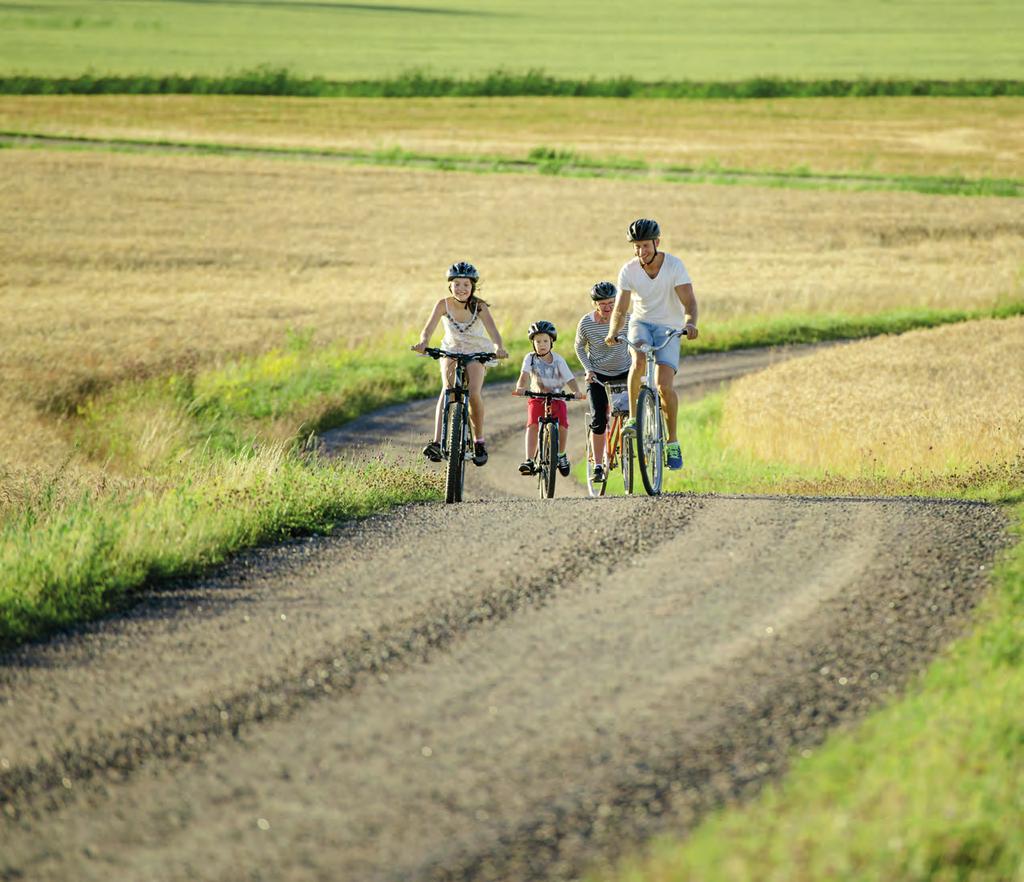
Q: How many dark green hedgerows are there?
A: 1